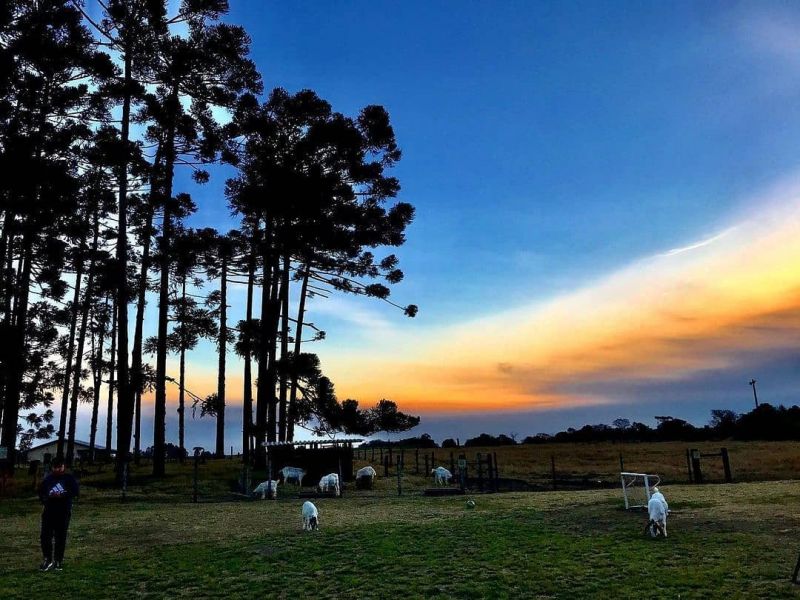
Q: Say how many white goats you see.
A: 7